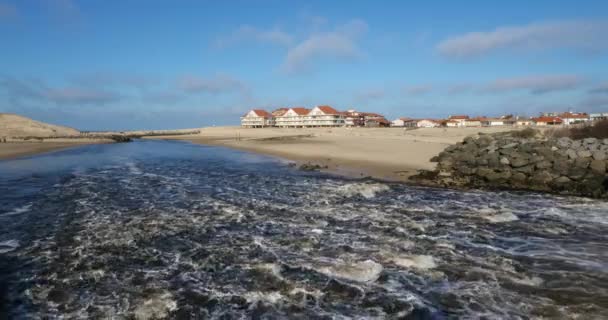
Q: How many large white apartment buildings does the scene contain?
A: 3